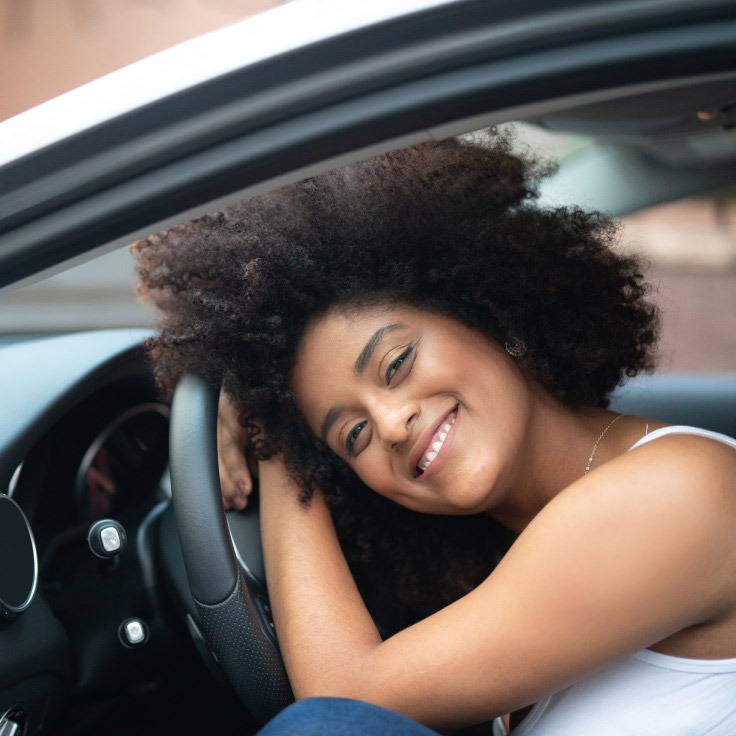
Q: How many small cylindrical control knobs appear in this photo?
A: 2